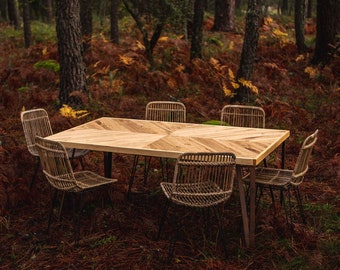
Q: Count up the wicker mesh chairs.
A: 6